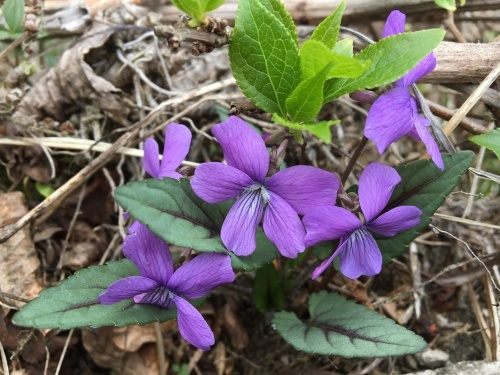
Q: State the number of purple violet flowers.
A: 5